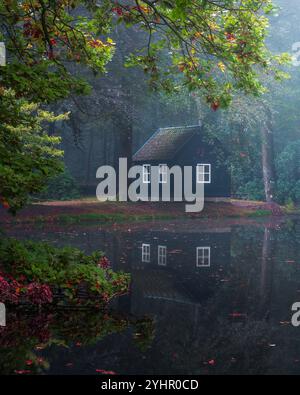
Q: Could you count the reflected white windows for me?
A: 3